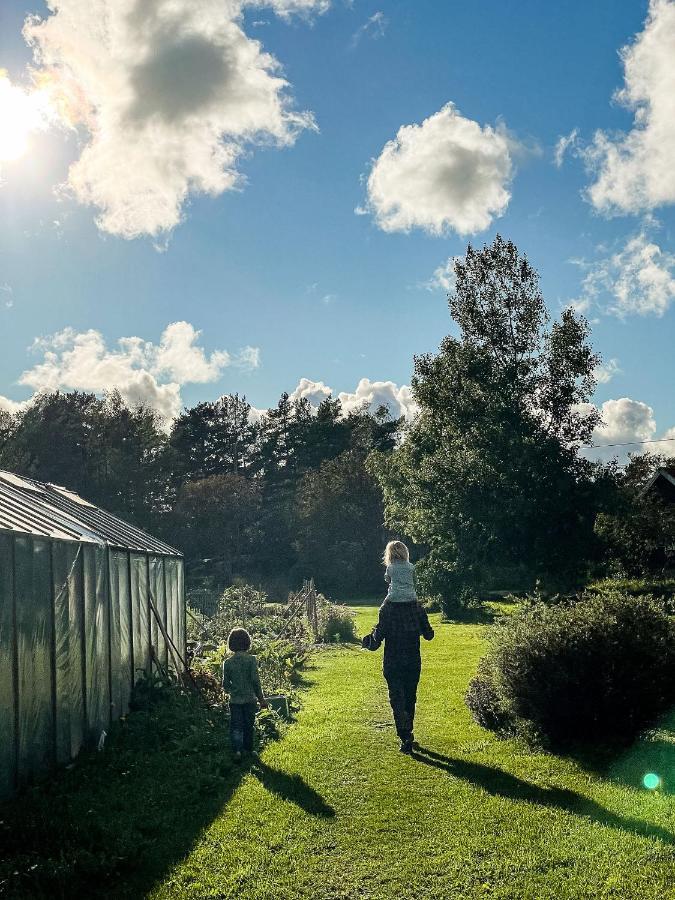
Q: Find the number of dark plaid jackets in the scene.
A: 1